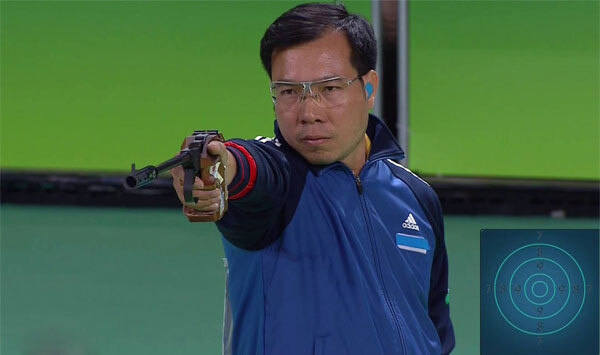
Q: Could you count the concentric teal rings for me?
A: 4